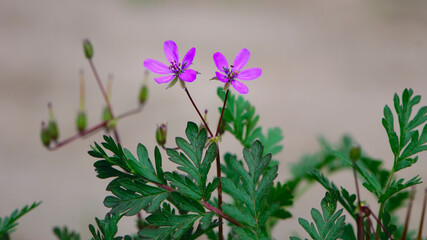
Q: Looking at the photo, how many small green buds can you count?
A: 8